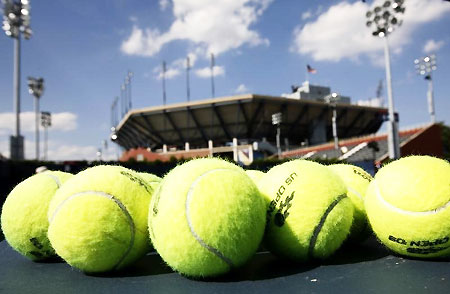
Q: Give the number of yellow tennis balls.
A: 8